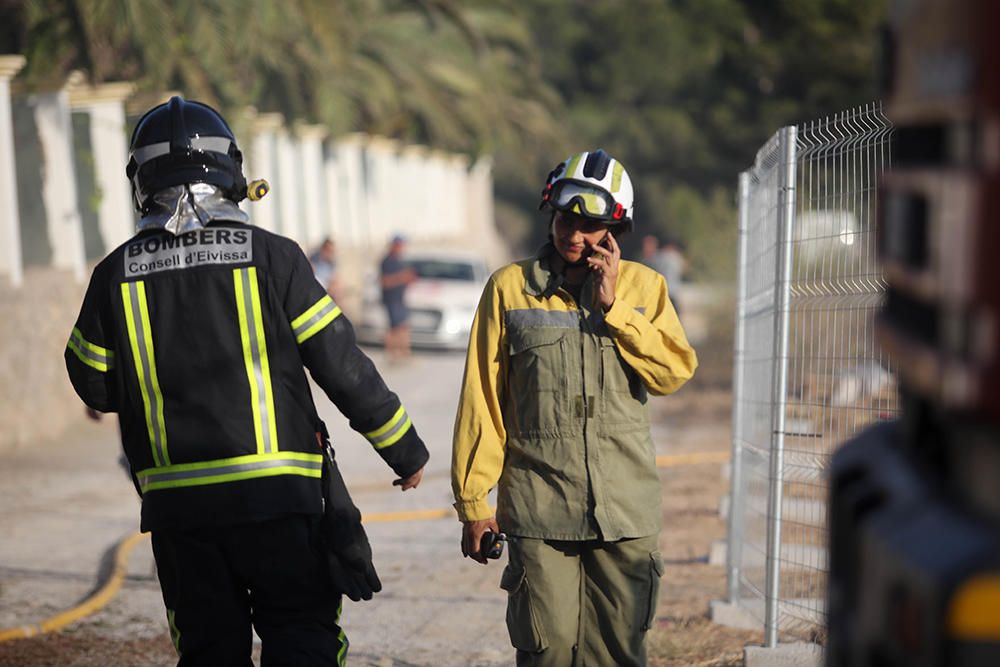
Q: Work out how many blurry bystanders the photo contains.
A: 4